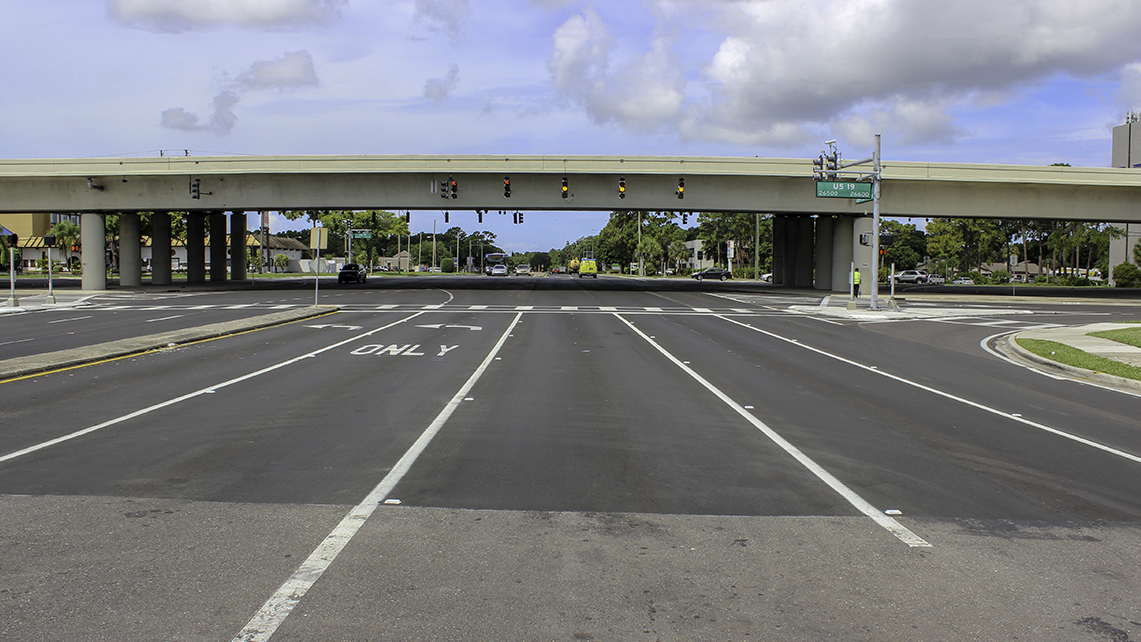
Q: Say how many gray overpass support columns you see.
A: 12